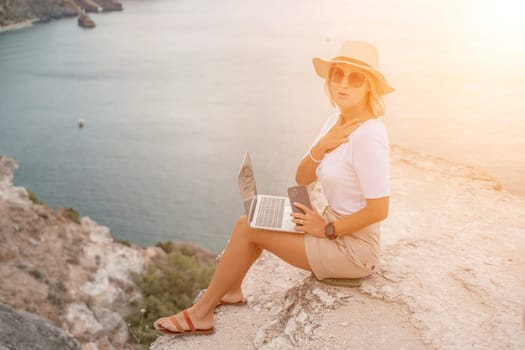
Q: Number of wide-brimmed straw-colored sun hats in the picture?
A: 1